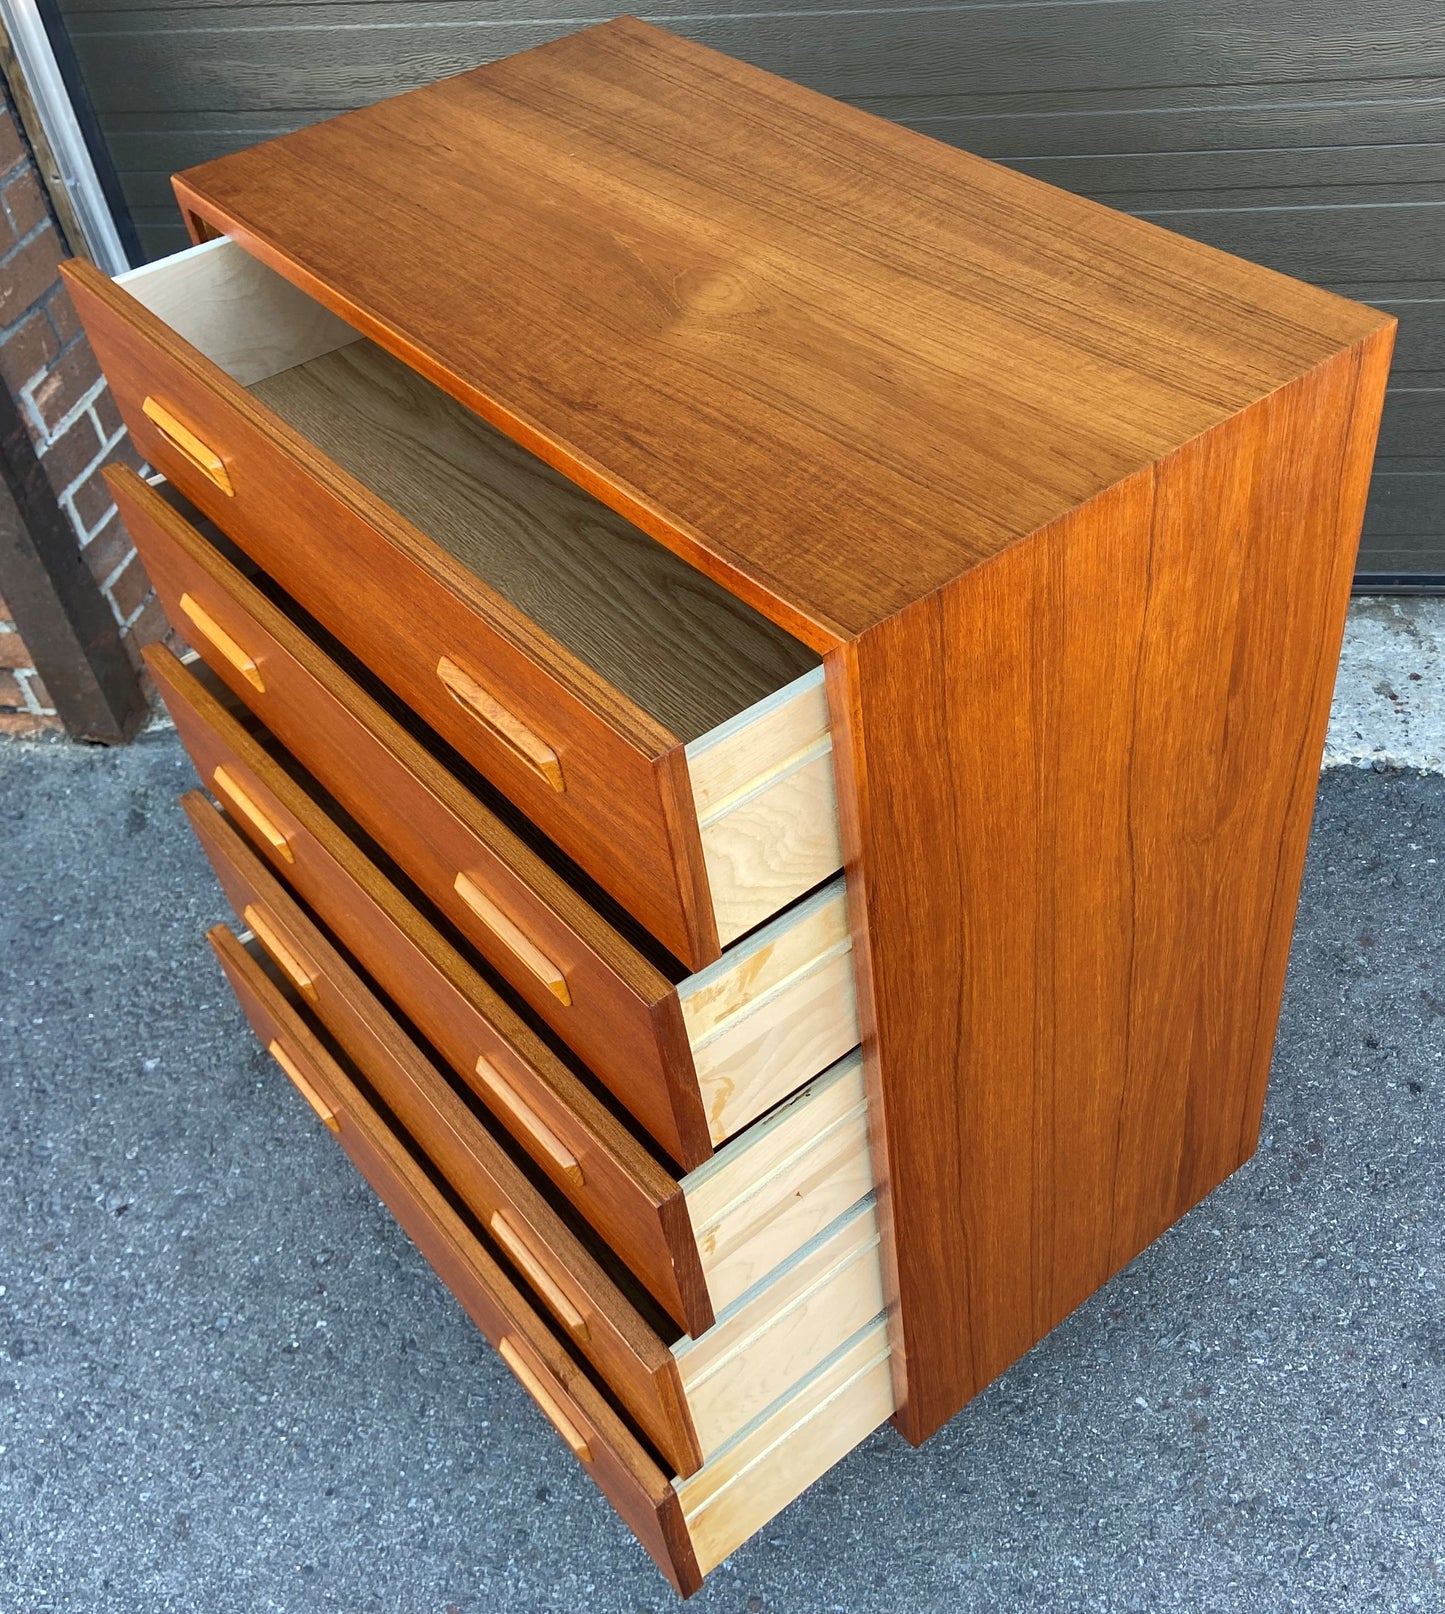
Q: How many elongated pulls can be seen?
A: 10